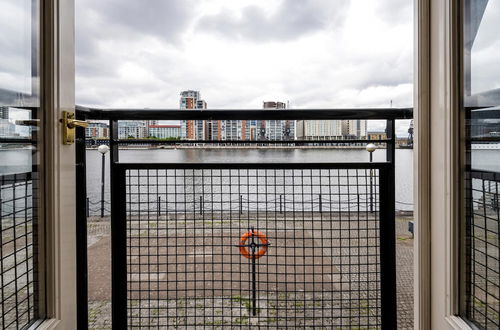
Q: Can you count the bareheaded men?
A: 0